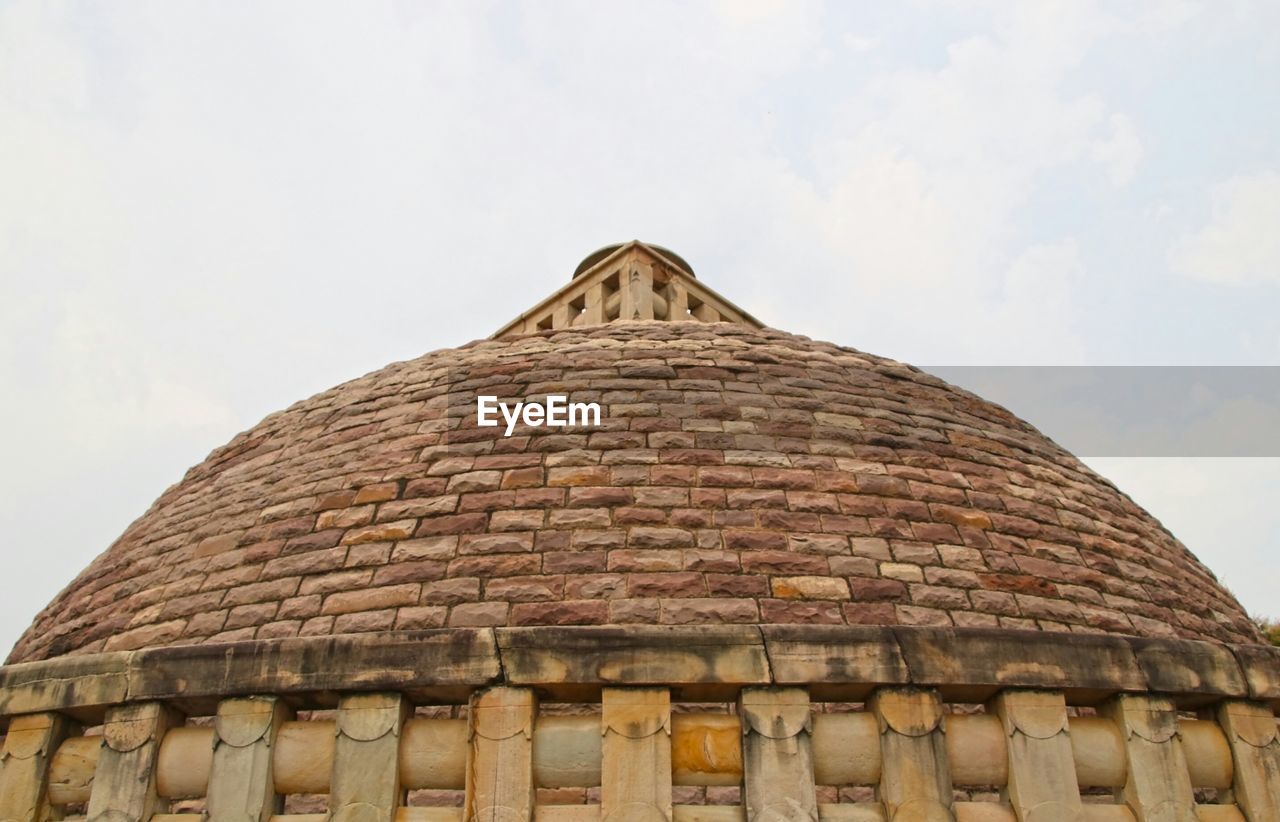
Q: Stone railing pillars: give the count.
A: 11